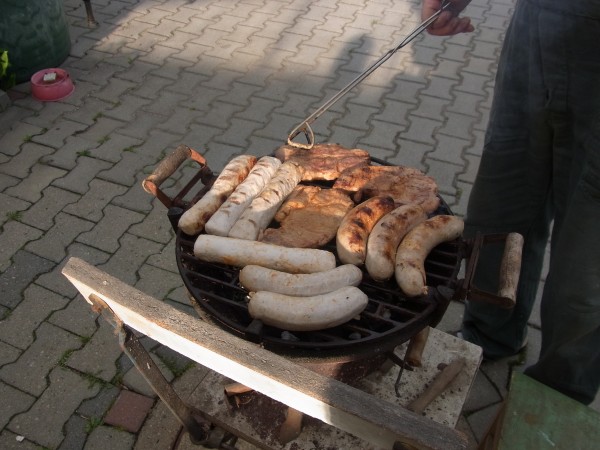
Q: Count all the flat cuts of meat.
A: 3